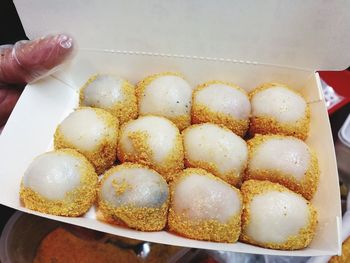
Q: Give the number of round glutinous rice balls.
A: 12